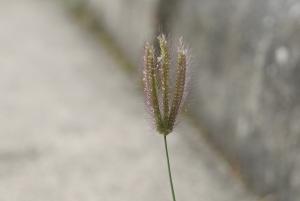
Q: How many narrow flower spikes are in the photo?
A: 3